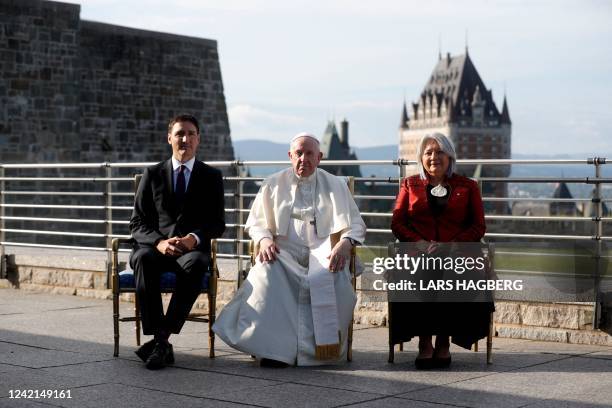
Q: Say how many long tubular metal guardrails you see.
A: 7